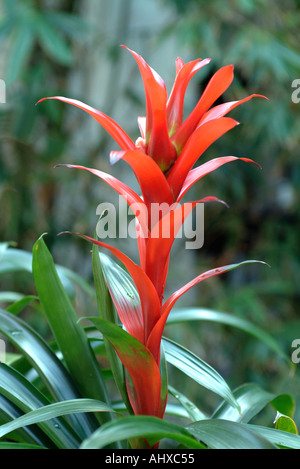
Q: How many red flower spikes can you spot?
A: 1